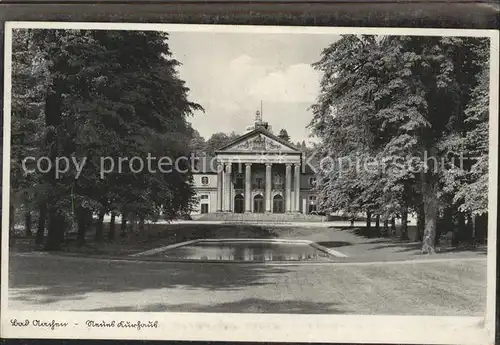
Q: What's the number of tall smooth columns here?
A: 6